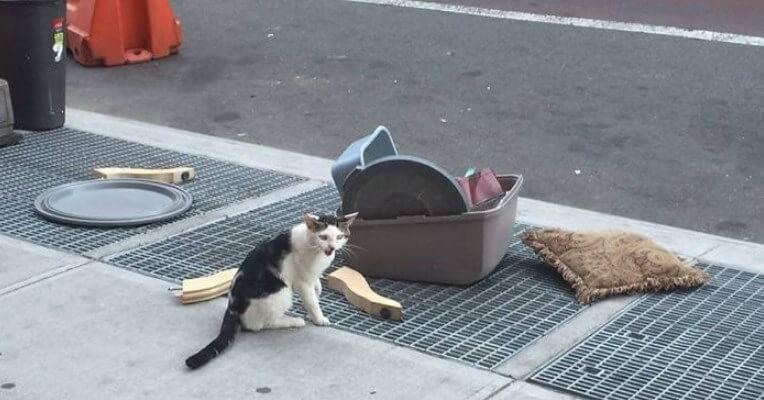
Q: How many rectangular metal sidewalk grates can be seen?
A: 3